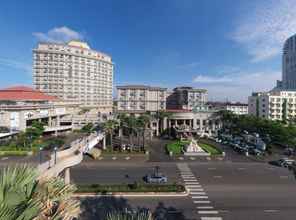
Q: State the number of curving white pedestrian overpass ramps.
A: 1